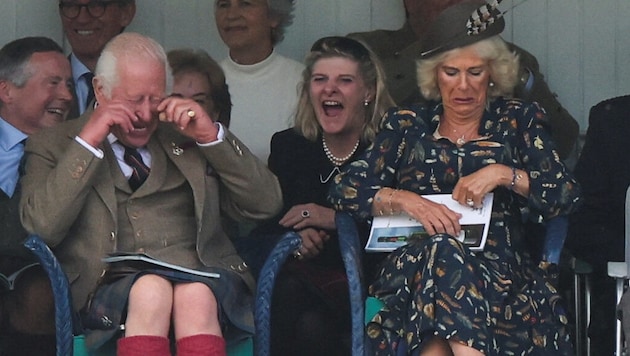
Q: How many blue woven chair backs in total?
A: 2